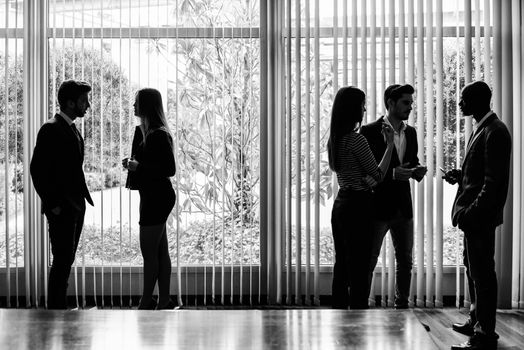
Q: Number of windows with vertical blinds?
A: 3